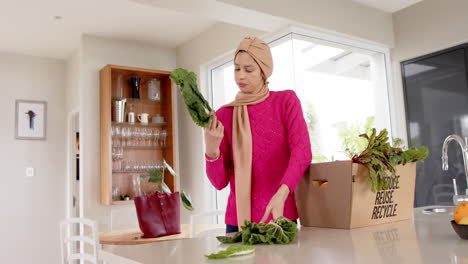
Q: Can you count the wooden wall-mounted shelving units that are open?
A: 1